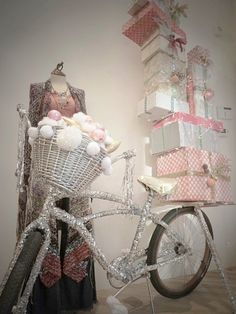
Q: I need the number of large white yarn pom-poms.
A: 1